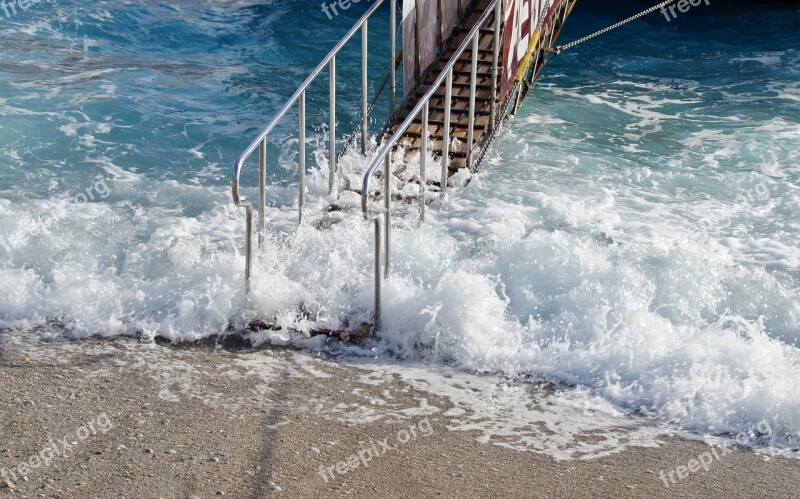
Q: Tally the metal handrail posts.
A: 12